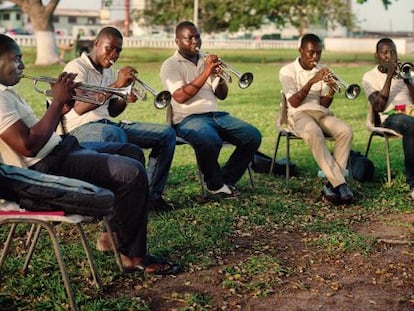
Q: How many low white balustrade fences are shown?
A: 1